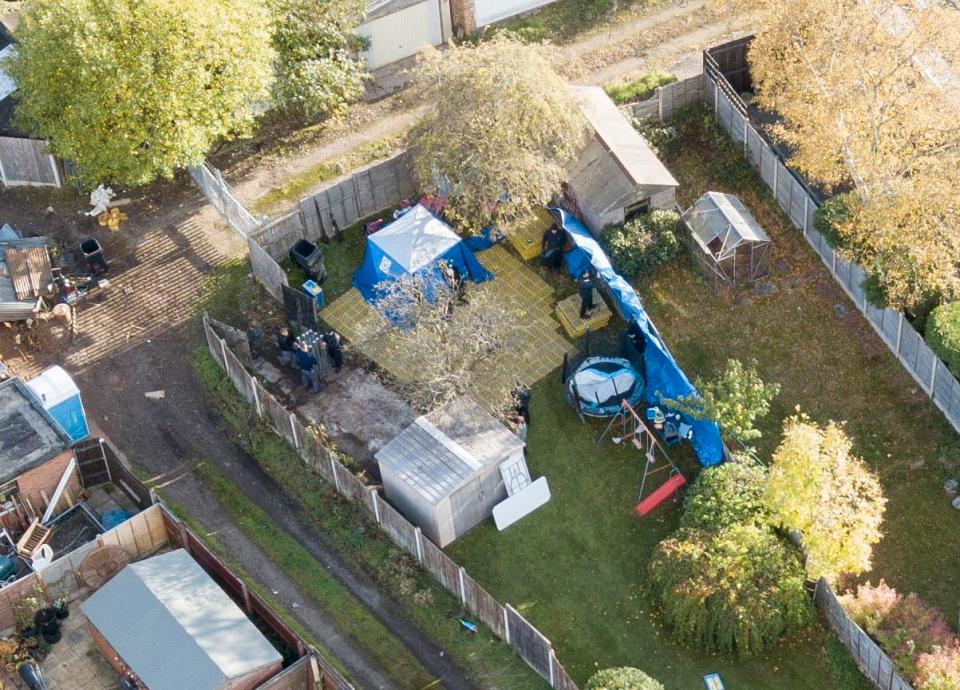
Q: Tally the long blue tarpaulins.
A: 1